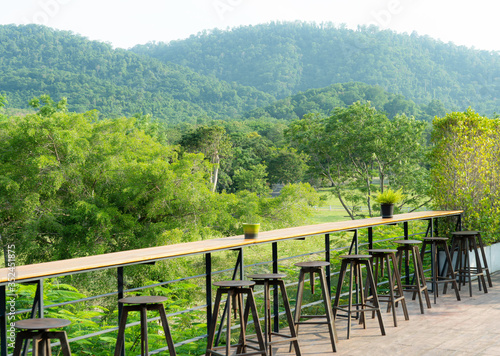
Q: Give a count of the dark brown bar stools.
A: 11